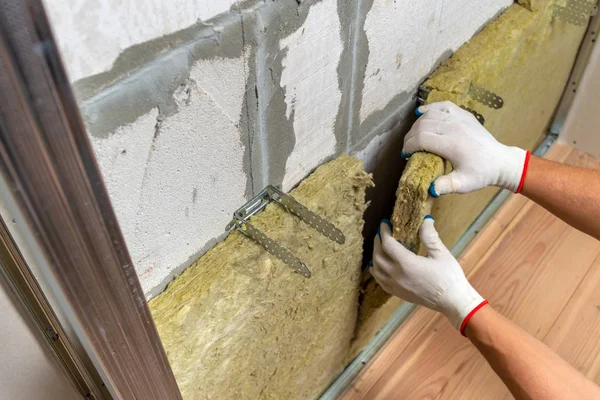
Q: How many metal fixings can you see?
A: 3